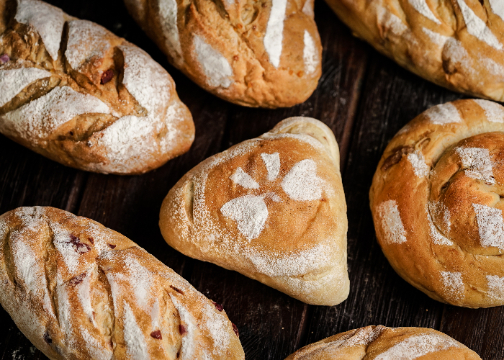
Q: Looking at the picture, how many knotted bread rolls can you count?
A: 1